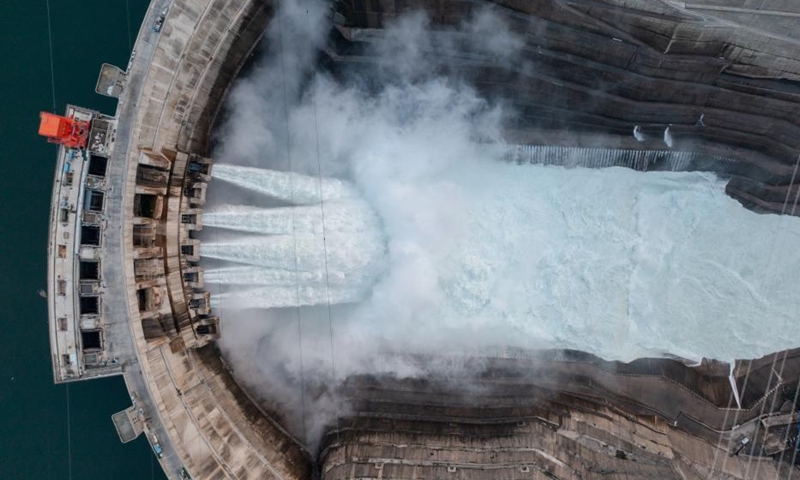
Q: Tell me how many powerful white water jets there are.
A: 5